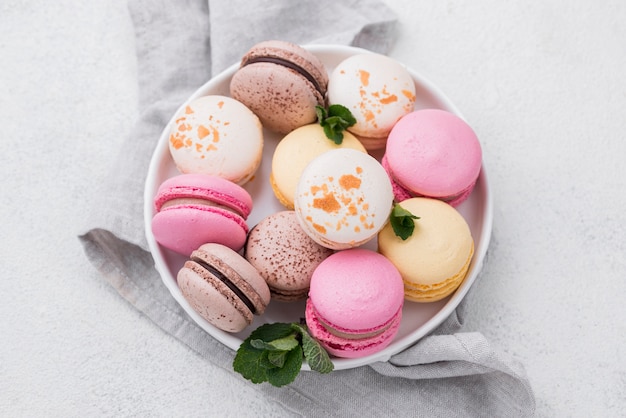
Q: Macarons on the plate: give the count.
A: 11